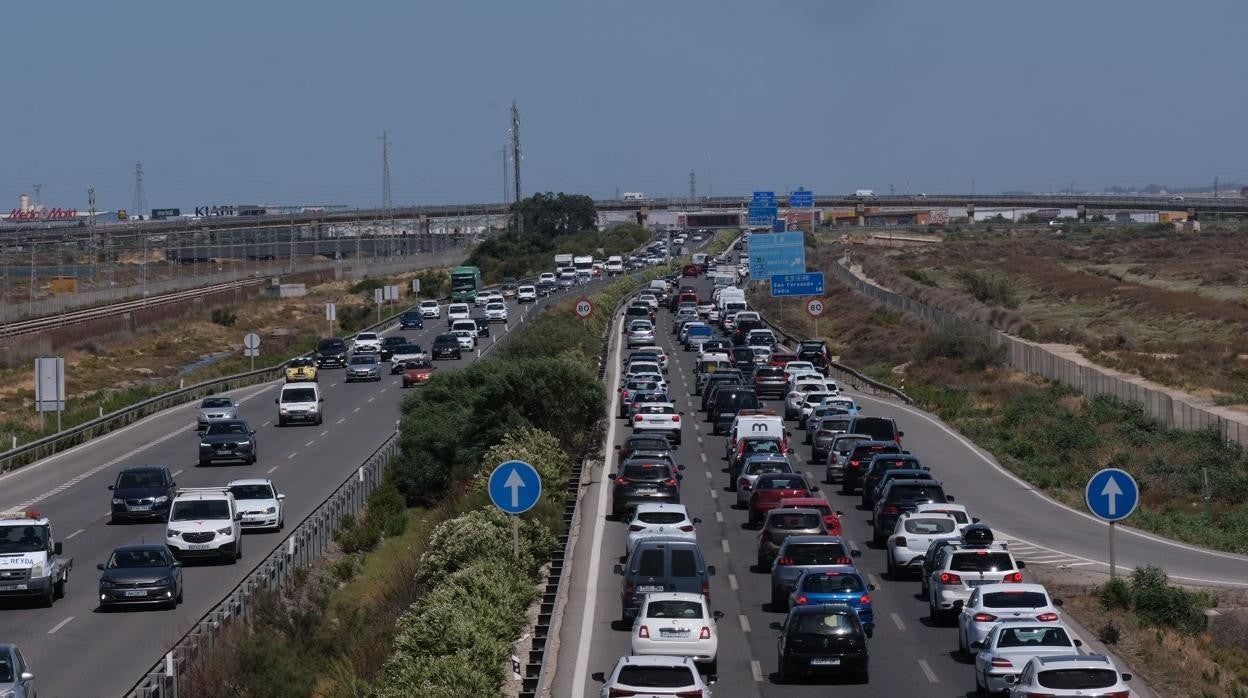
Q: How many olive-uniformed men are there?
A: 0